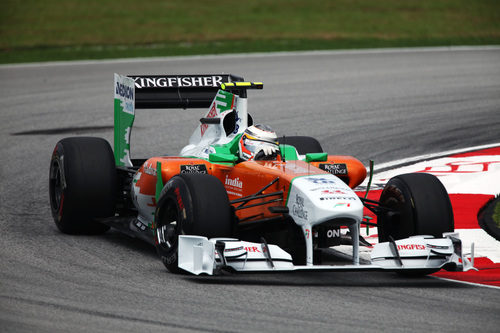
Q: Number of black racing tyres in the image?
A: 4